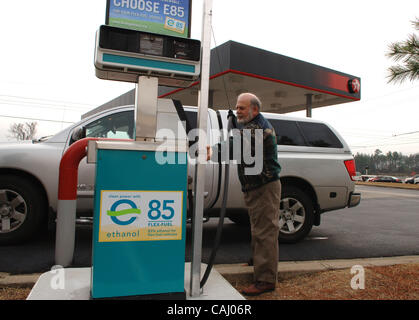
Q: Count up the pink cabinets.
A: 0